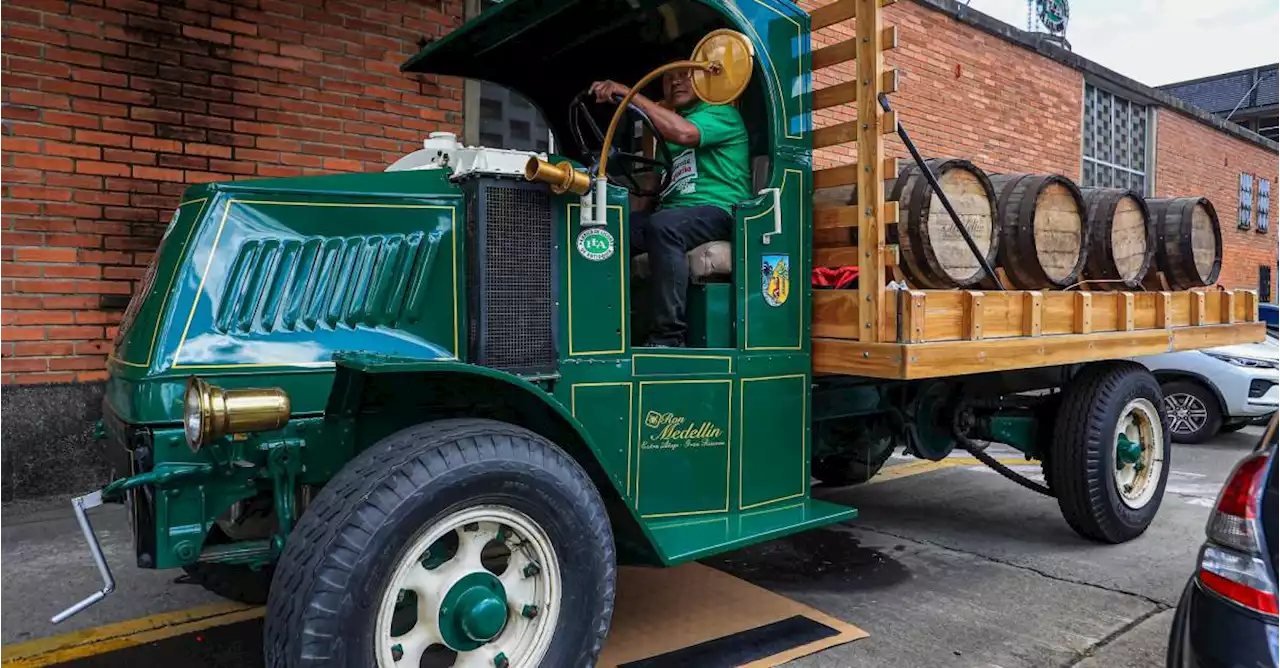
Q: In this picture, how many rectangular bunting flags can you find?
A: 0